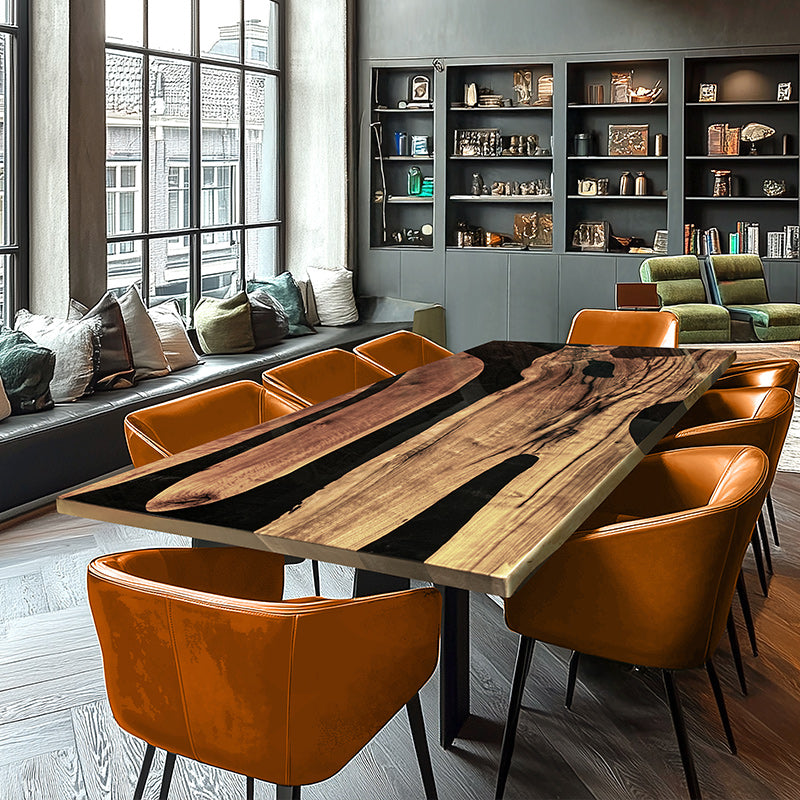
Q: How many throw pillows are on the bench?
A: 12